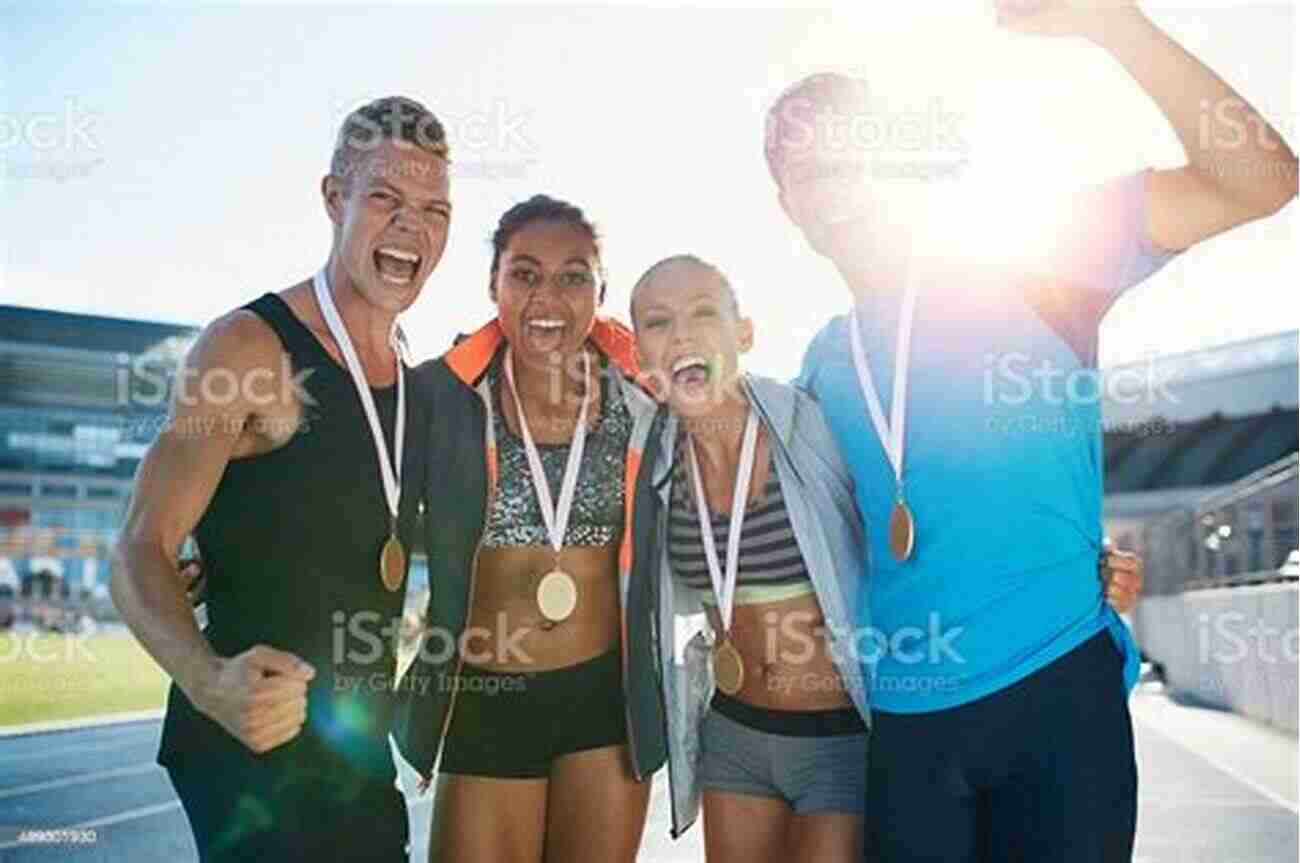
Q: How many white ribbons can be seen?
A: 4